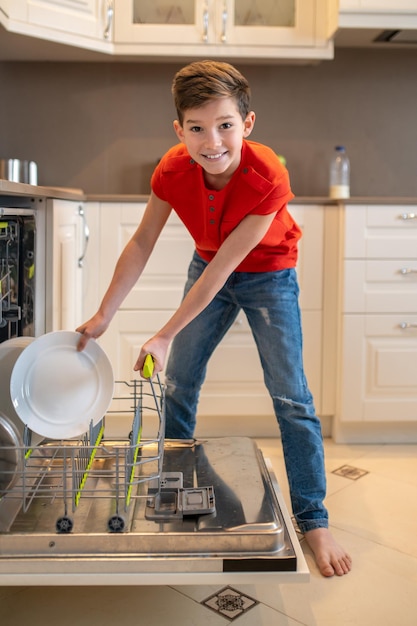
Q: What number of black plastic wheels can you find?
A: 2